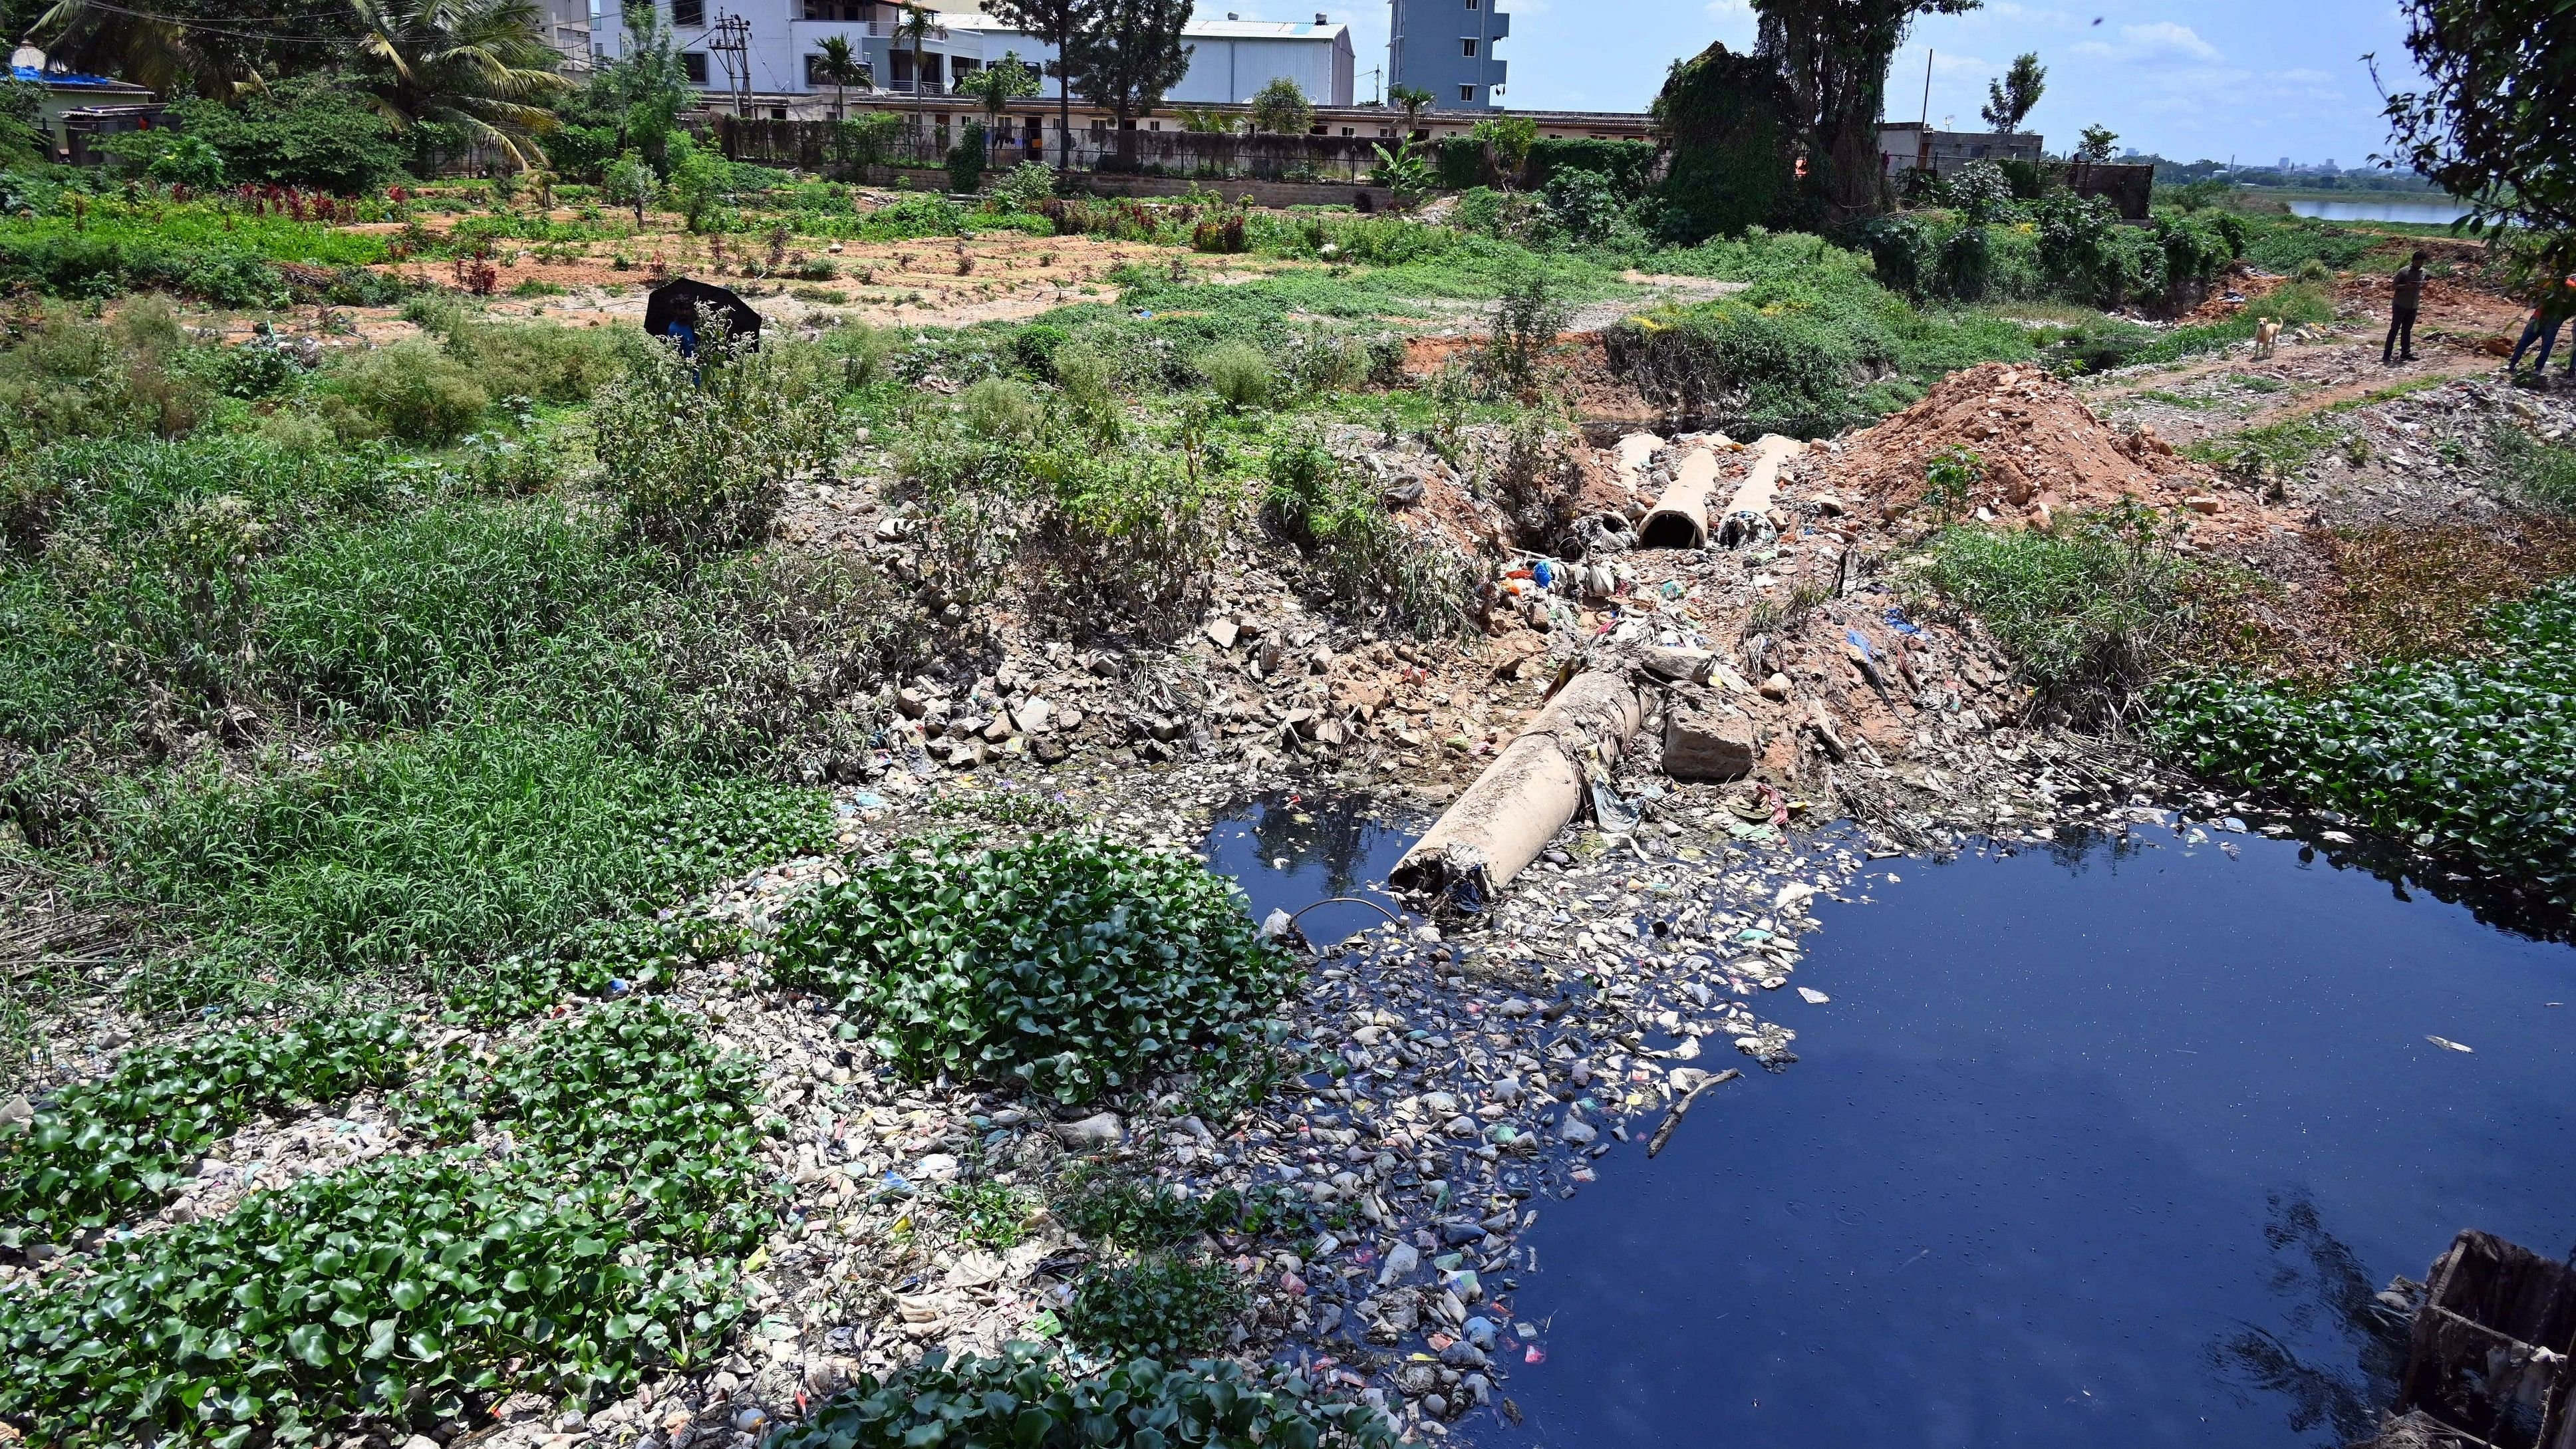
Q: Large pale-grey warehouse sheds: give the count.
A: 1